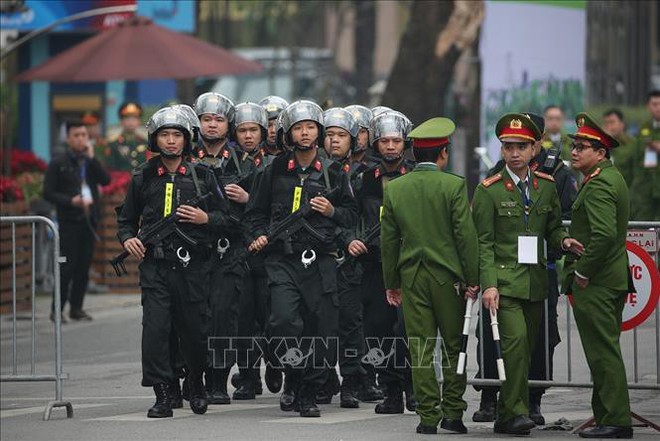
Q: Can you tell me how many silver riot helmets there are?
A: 10